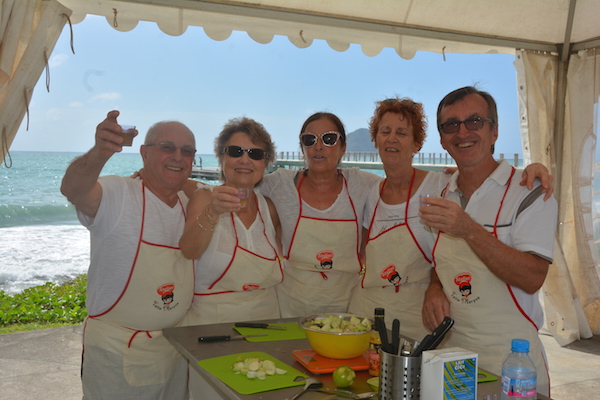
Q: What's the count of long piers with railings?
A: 1